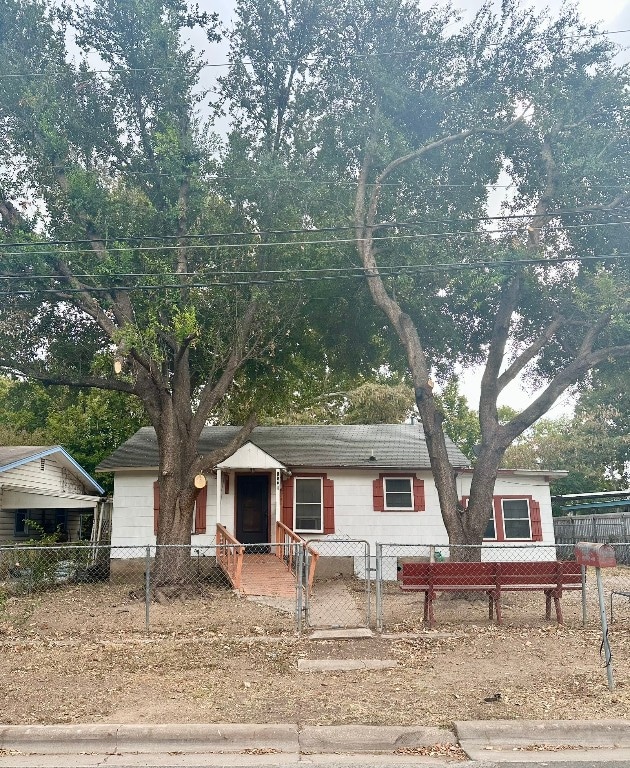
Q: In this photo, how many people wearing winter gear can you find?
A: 0